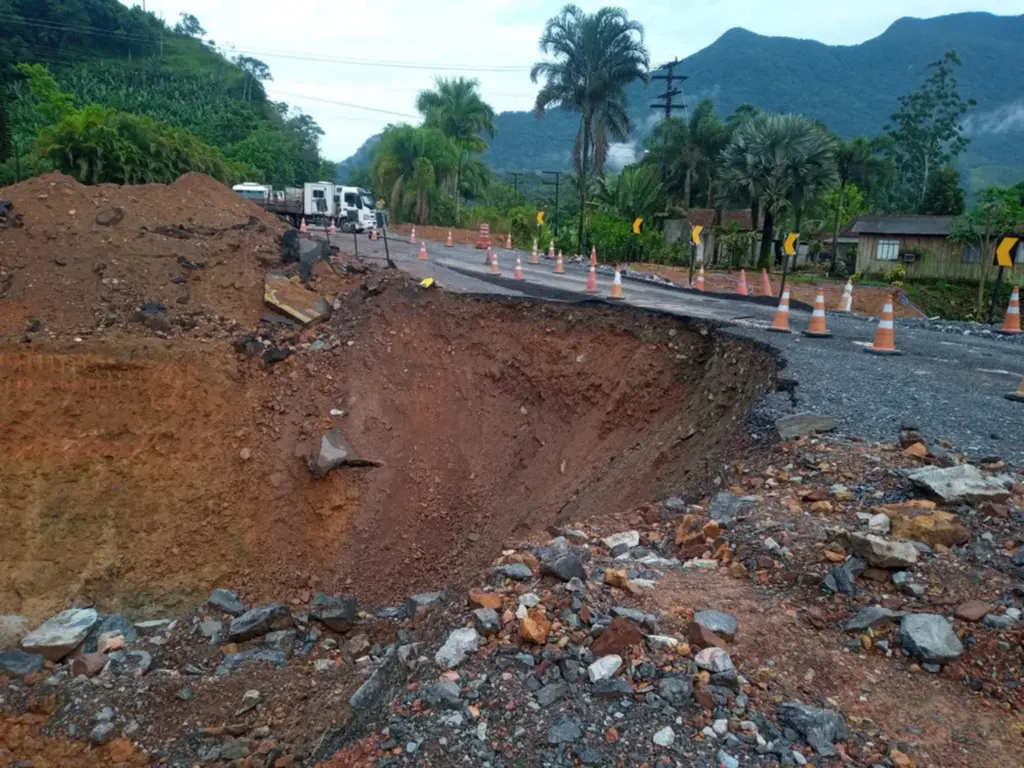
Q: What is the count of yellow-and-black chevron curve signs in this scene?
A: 5